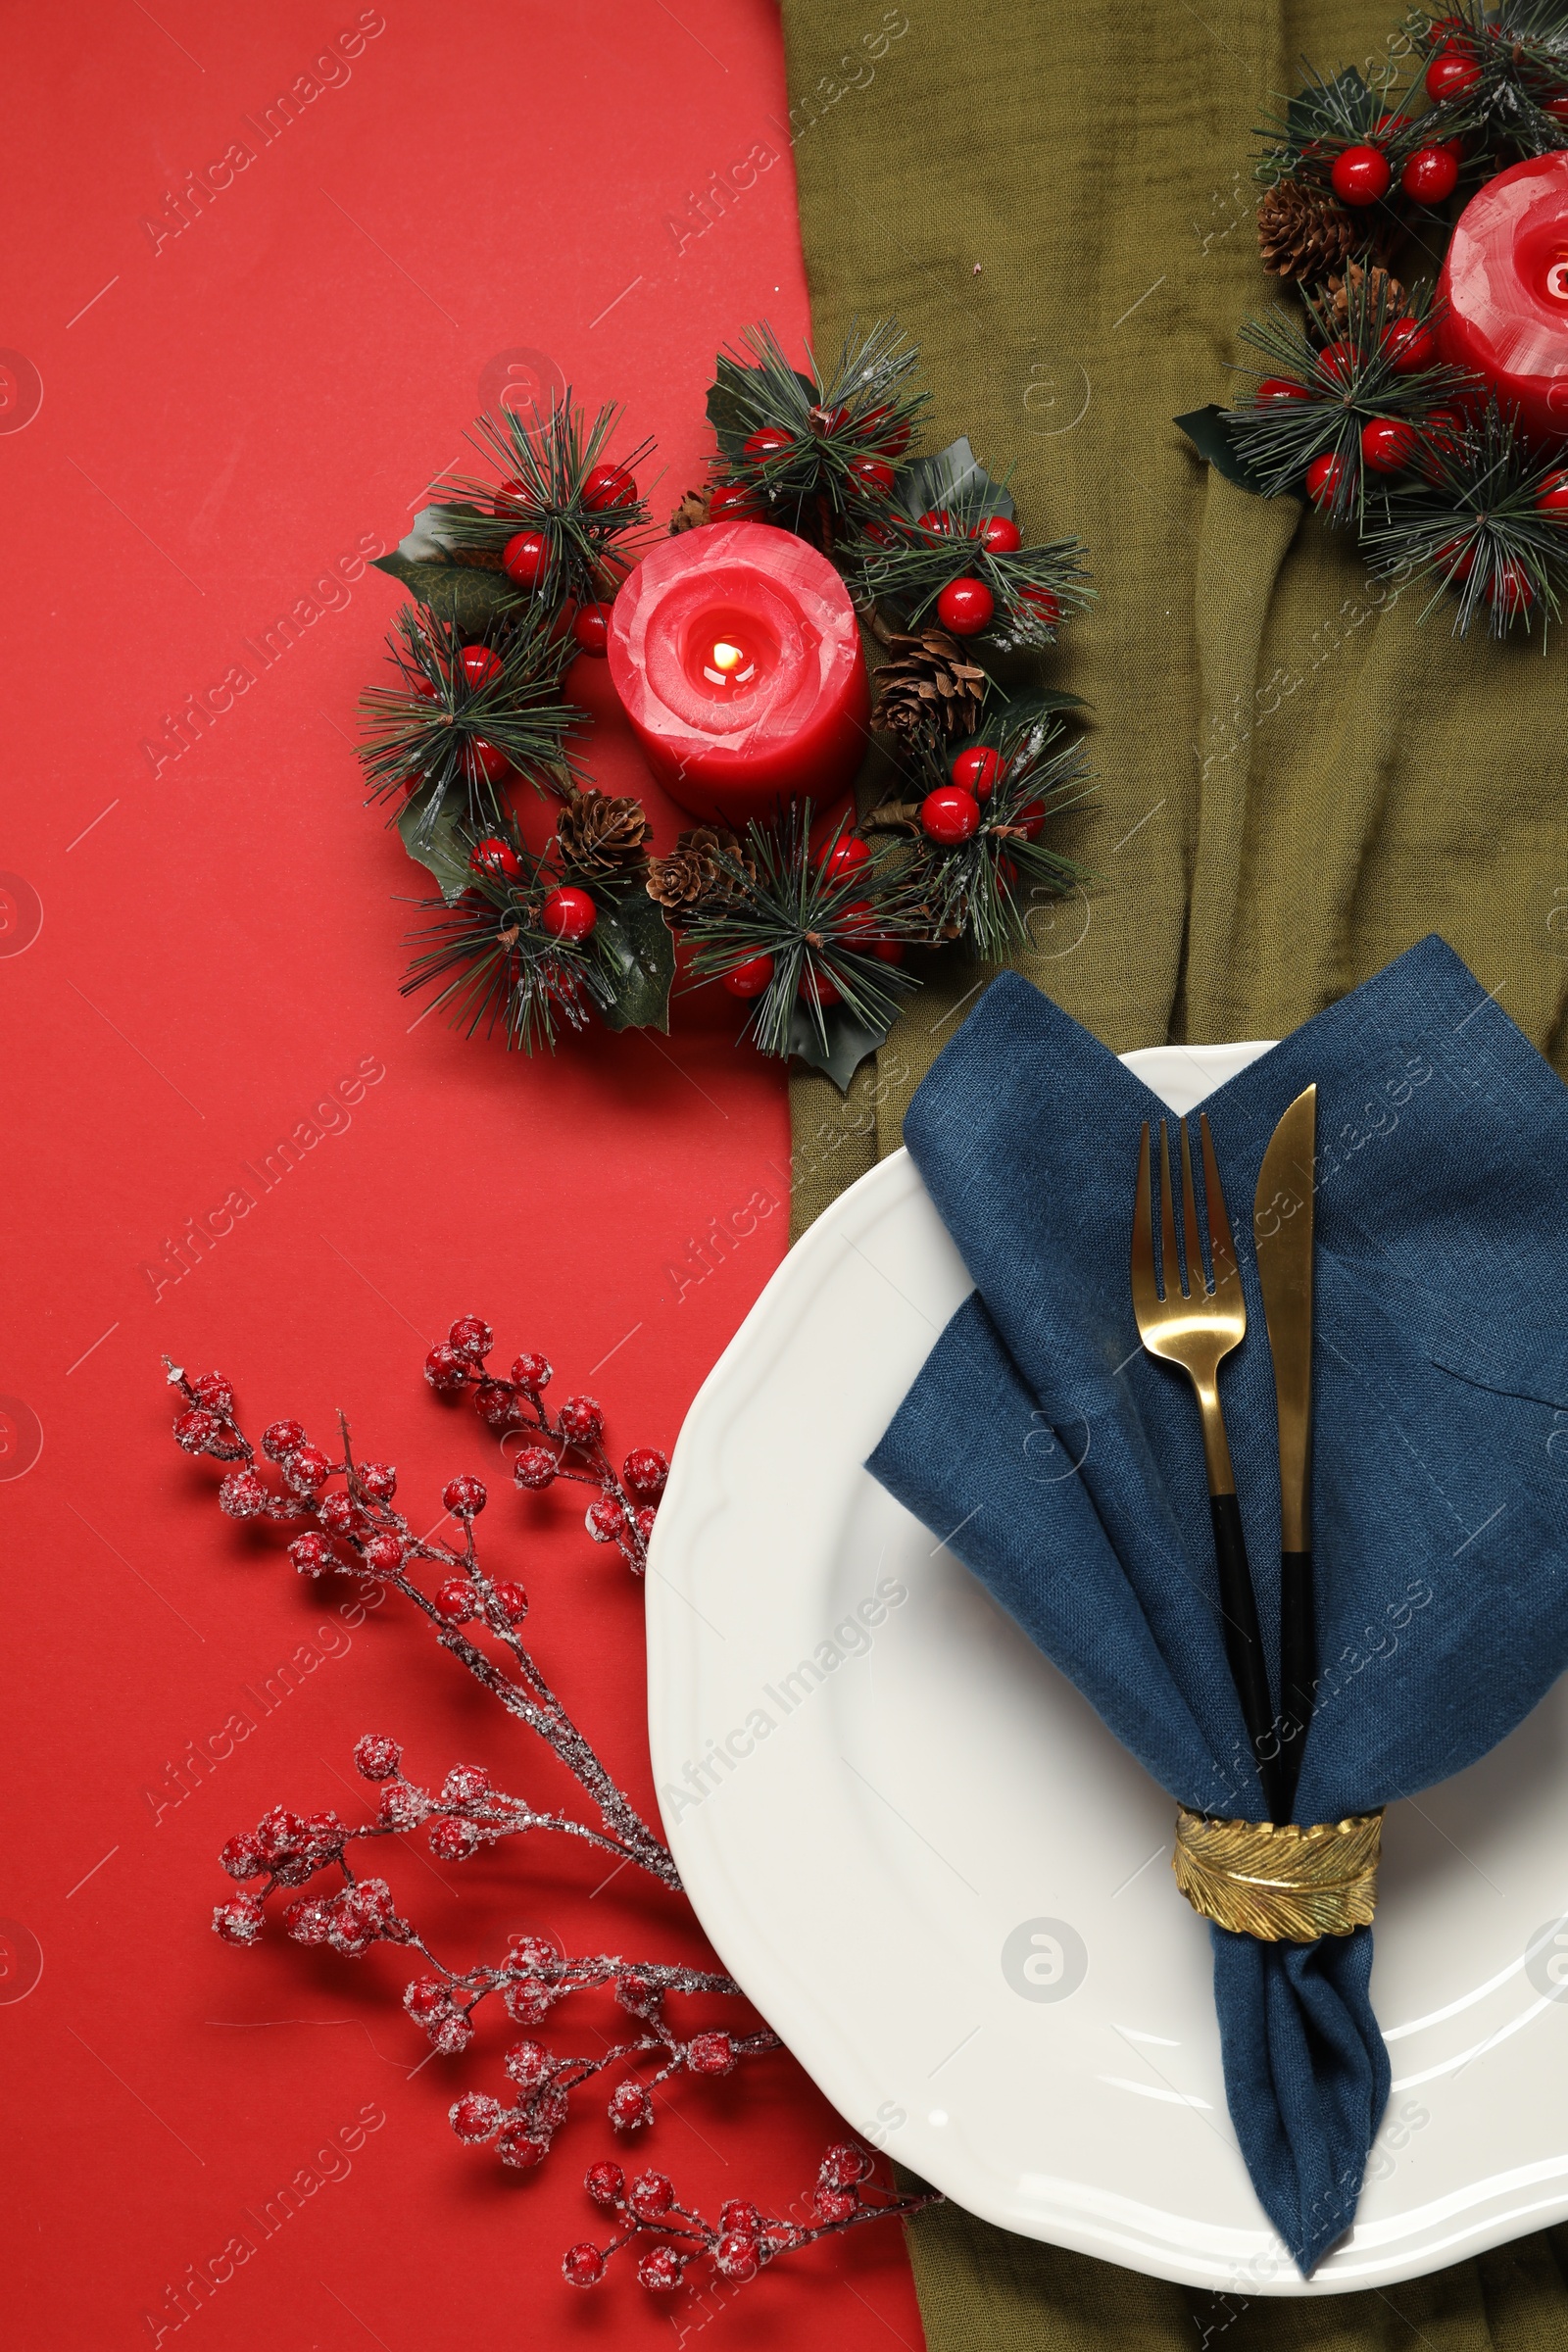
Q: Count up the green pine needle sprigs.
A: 11